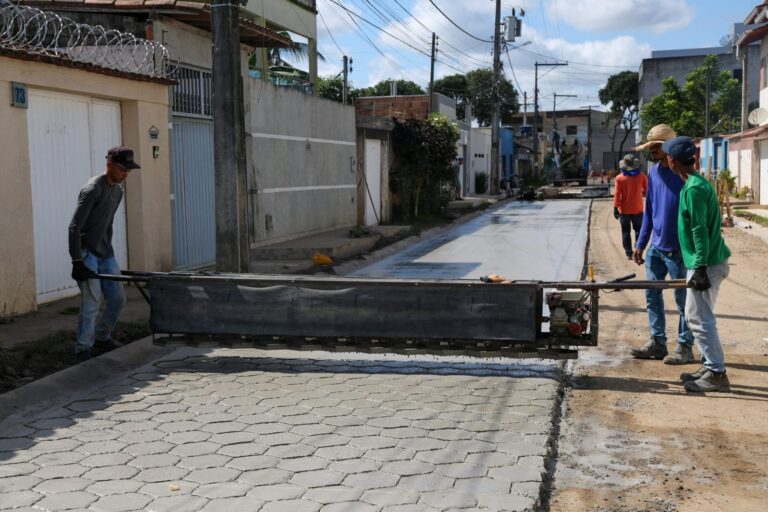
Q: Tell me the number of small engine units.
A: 1